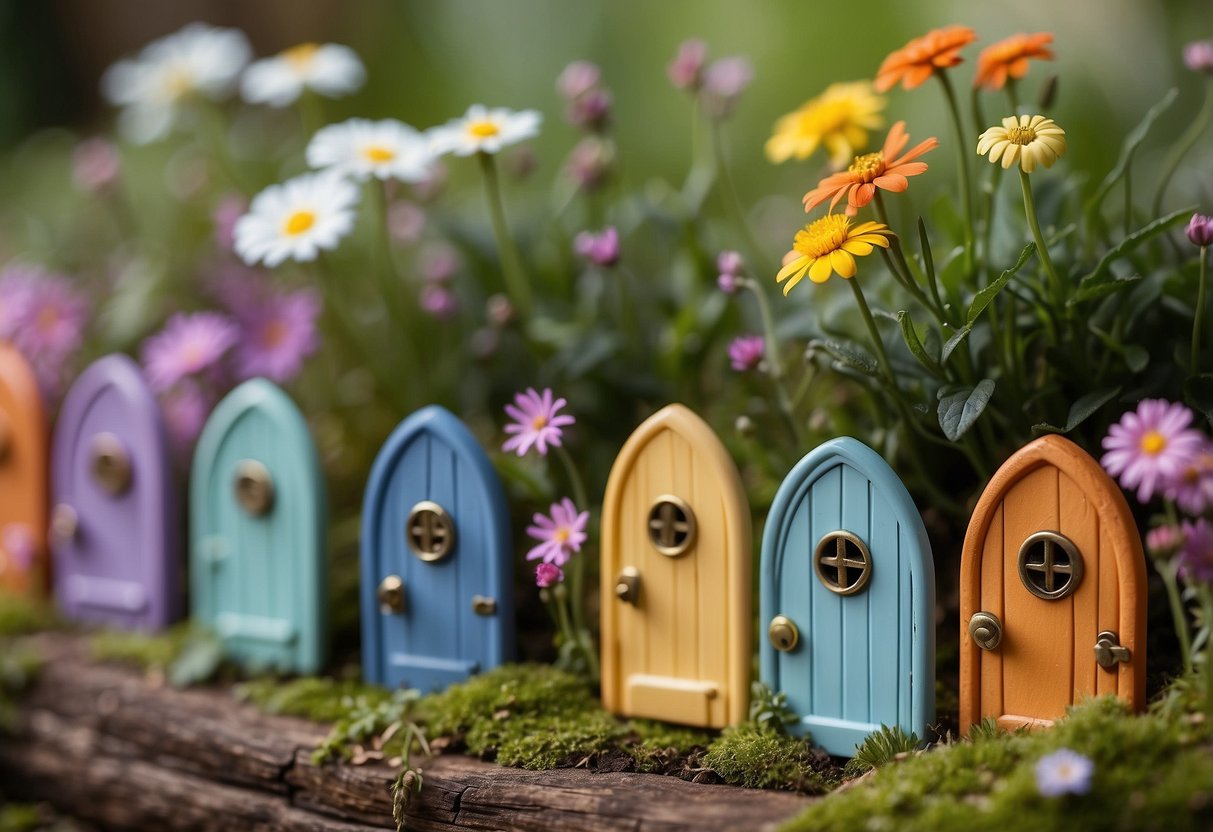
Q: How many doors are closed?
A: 7